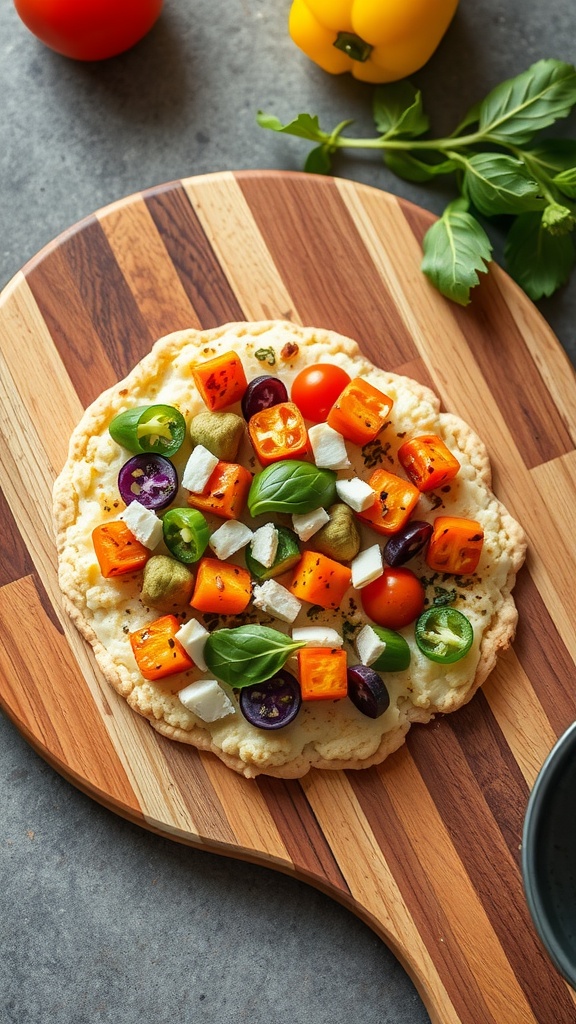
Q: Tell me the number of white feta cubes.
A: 13